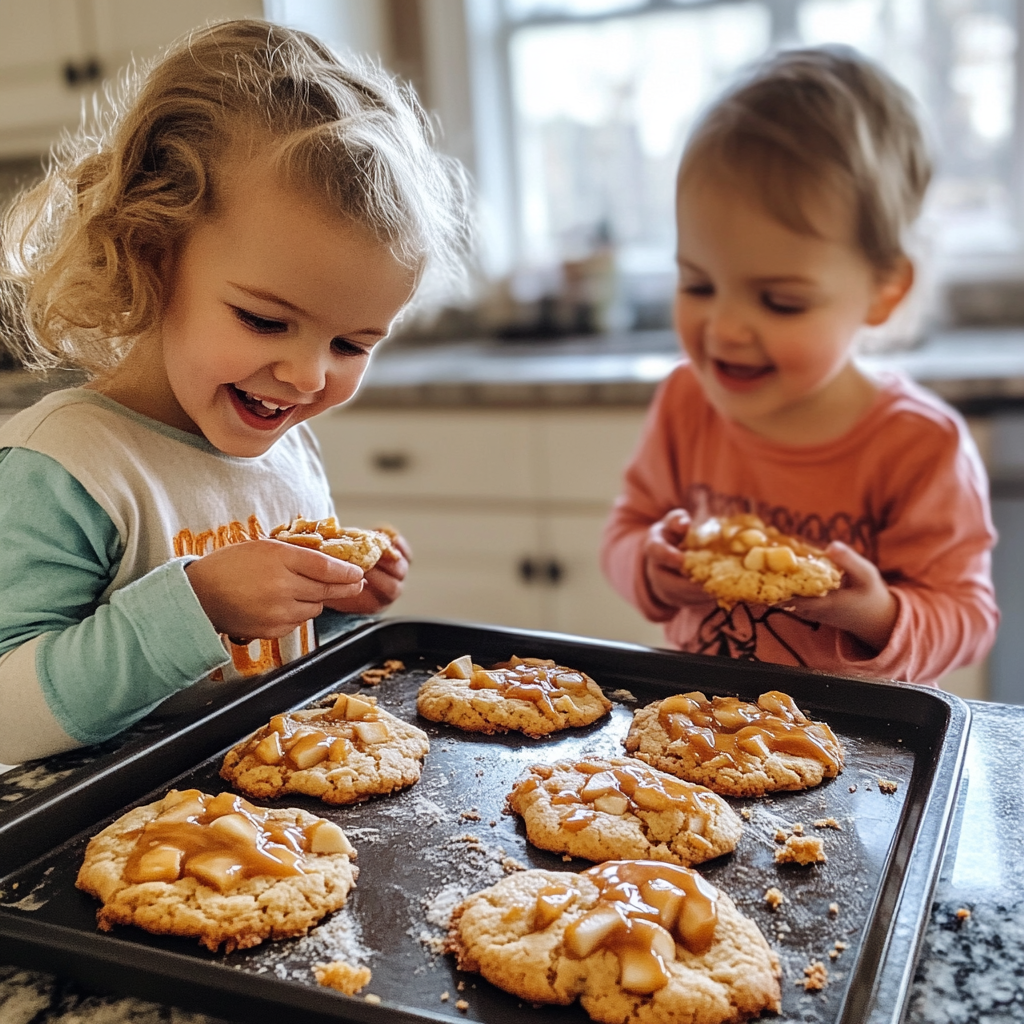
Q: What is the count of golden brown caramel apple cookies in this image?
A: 8